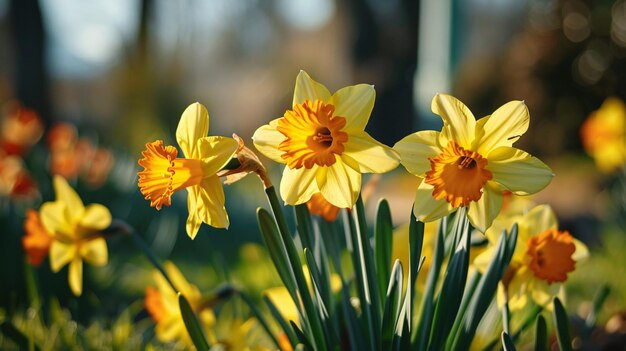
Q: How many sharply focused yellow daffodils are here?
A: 3